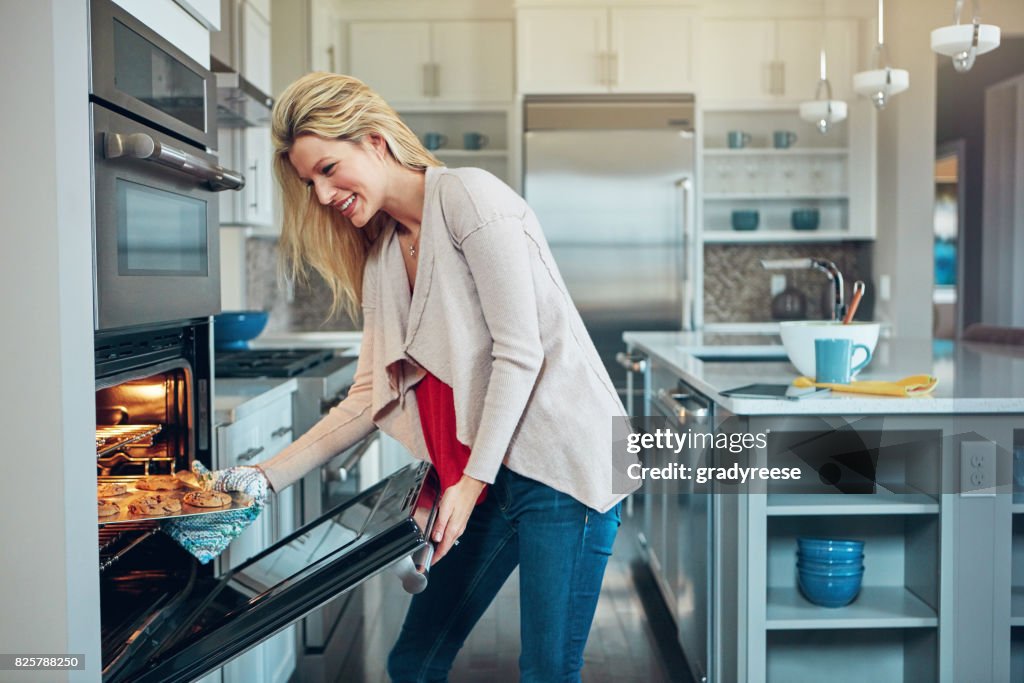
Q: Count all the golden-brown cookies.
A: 5